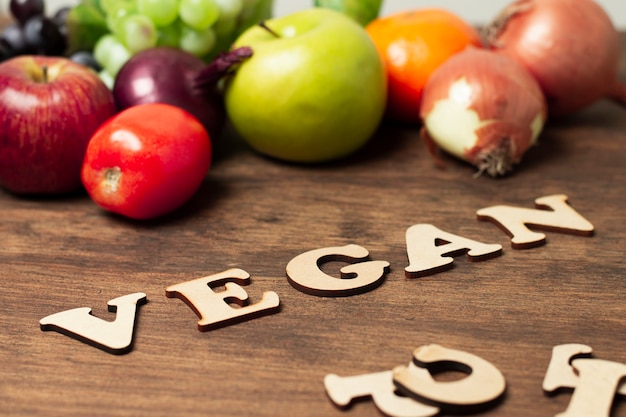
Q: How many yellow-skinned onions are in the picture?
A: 2